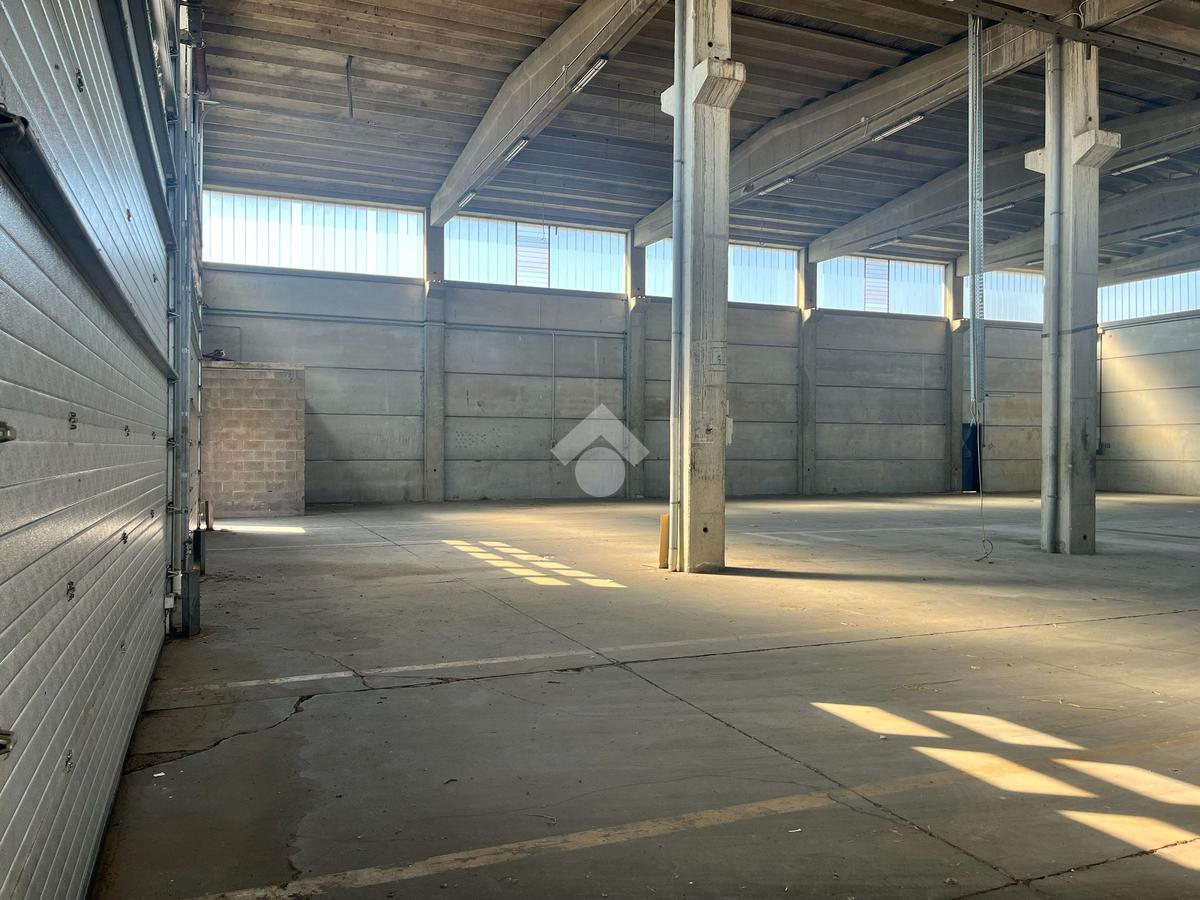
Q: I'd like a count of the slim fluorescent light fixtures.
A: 10